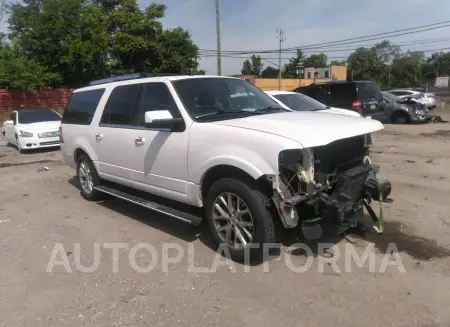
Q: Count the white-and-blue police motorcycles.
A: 0